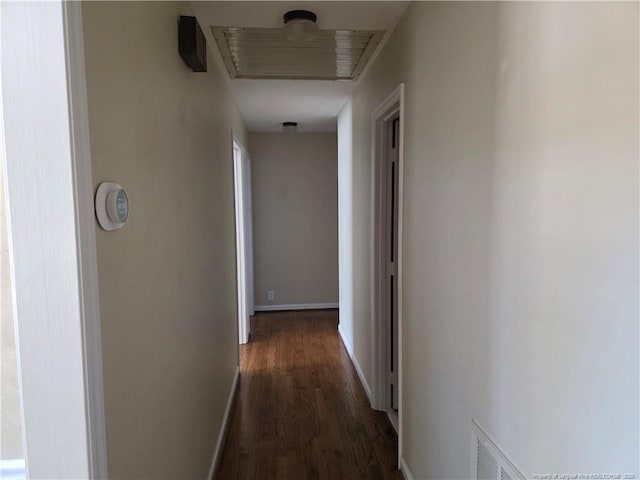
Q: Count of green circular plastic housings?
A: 0